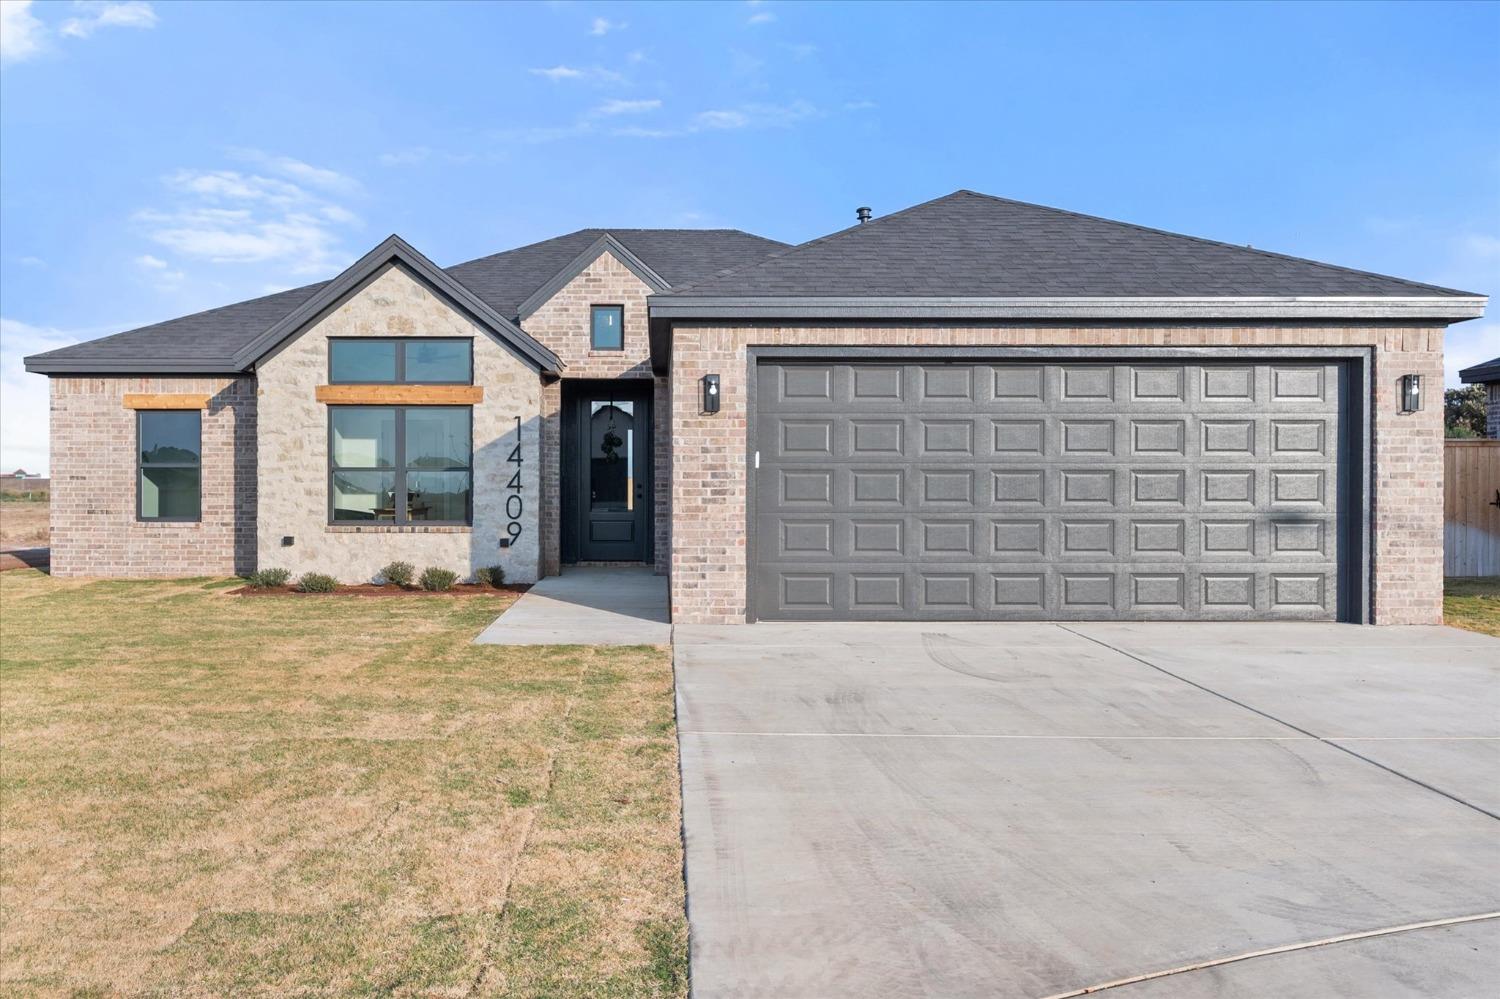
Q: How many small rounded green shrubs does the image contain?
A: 5